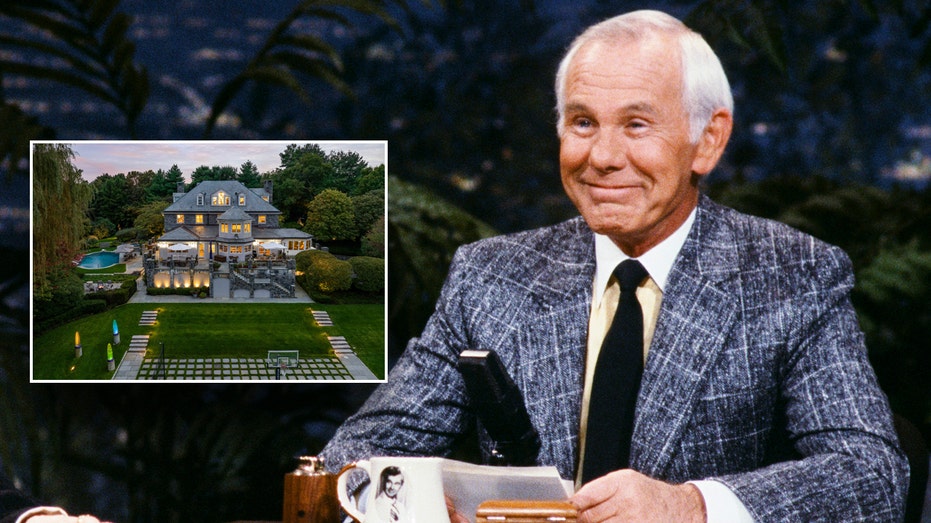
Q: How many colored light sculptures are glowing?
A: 3